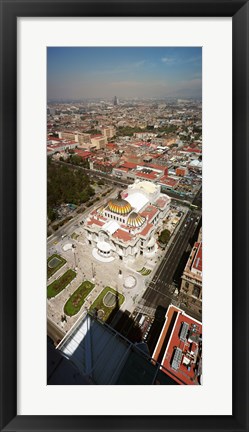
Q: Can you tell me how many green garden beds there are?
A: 4